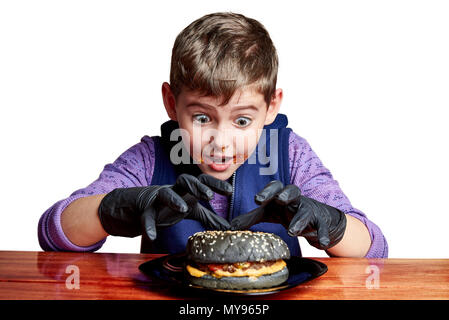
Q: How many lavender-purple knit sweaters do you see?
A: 1